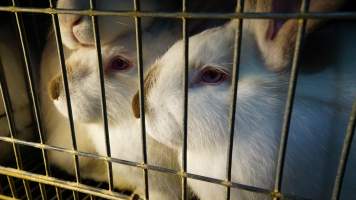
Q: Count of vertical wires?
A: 9